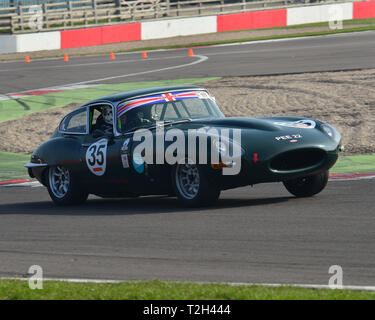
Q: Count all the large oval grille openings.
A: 1